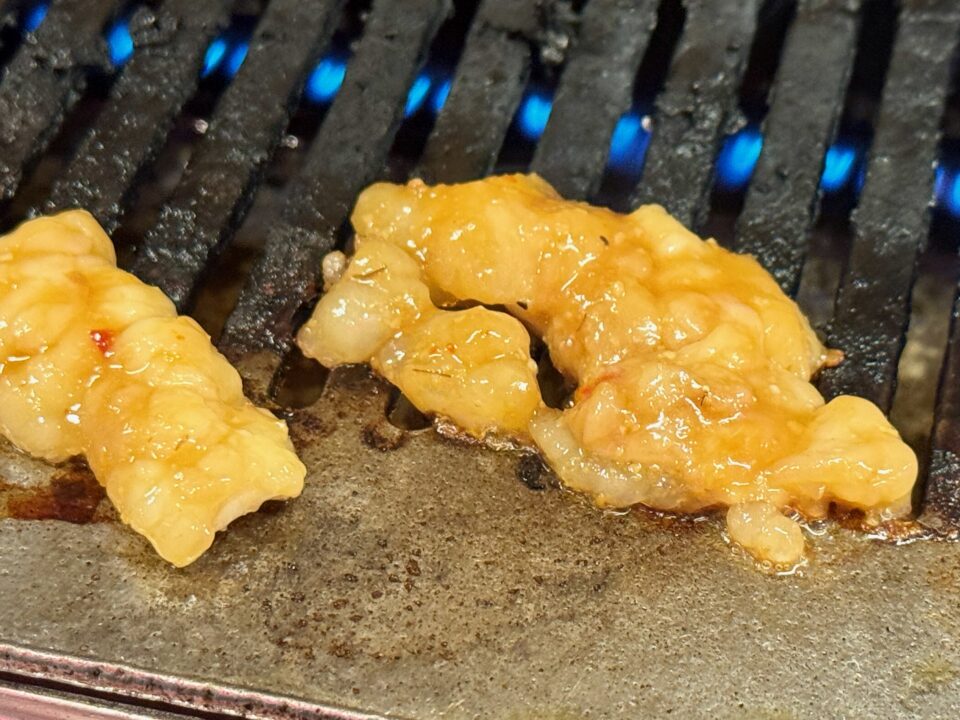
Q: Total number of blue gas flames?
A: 12